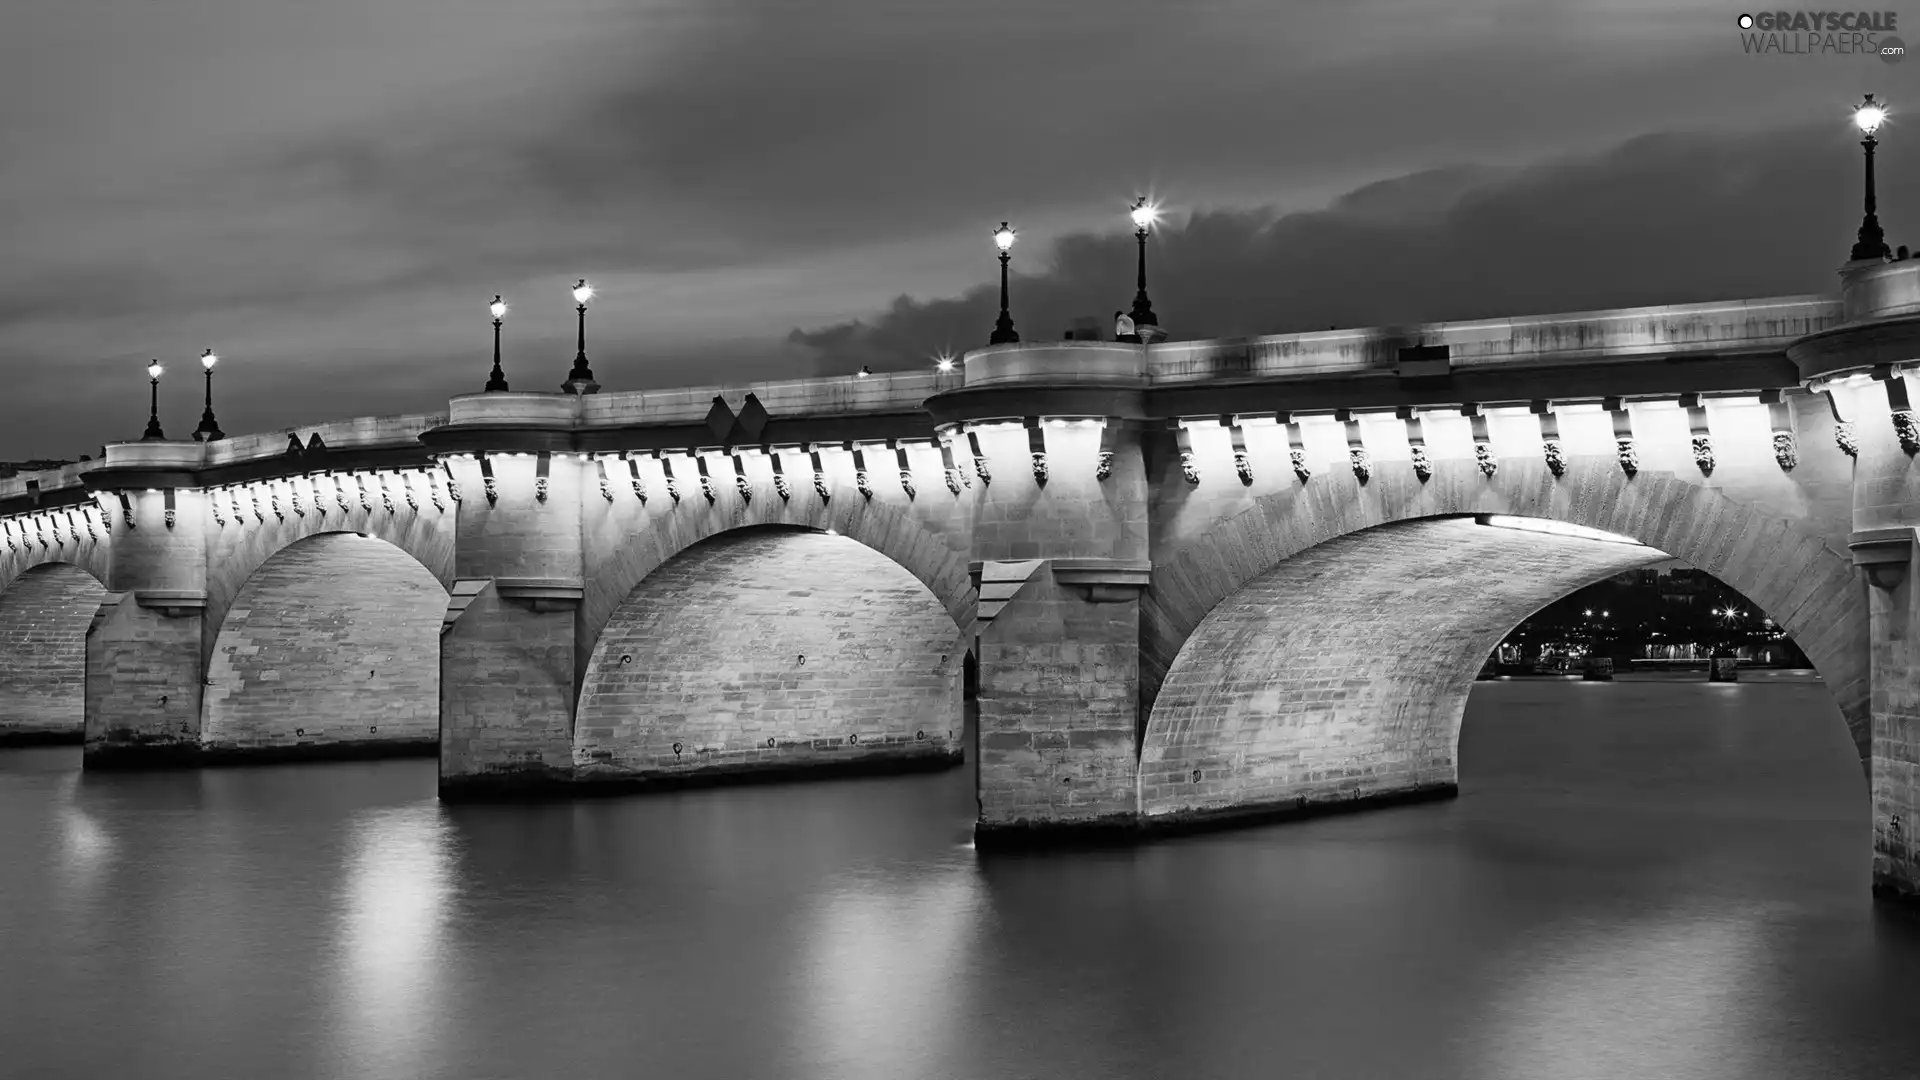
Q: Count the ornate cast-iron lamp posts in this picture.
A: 7